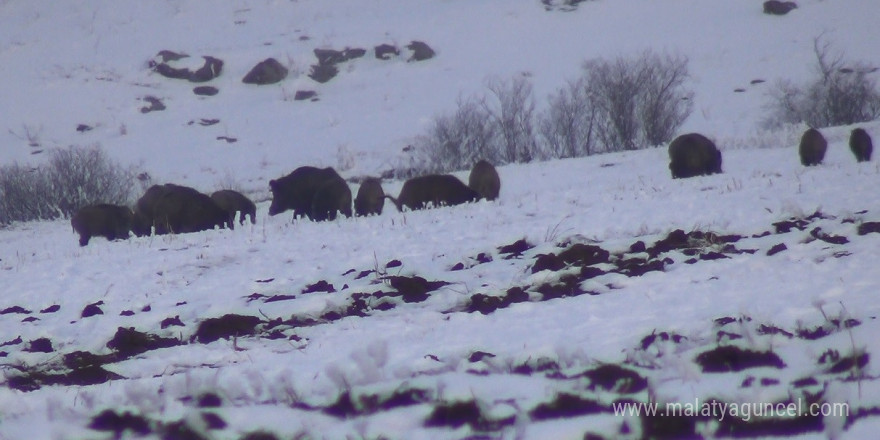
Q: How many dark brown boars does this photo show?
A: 12